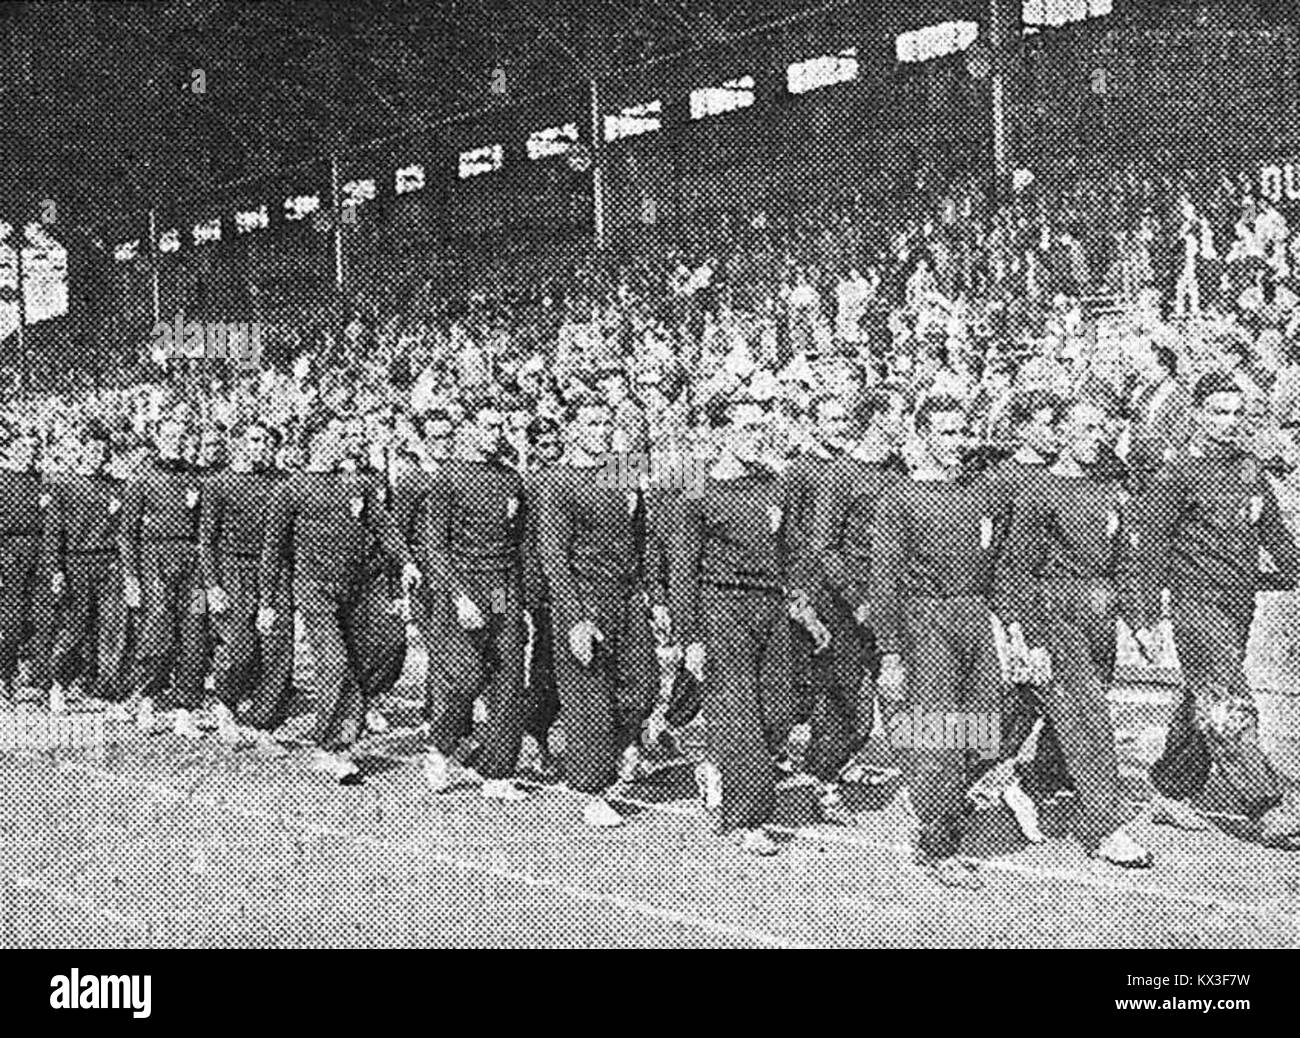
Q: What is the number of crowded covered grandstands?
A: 1